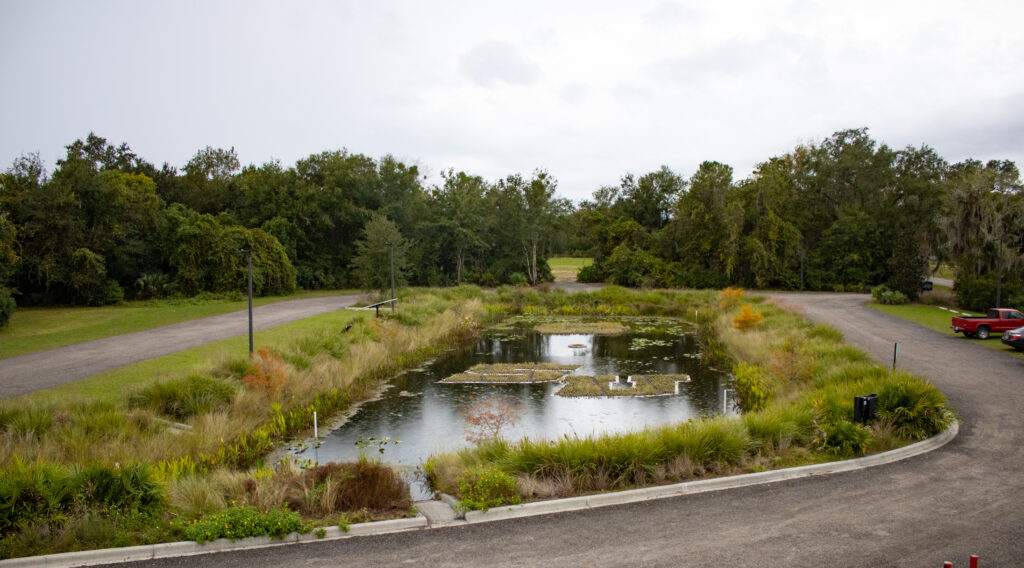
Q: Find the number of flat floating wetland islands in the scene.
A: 3